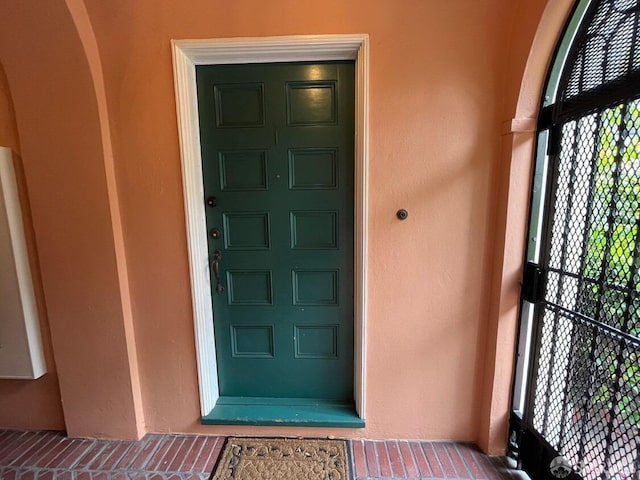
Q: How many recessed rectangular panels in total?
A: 10